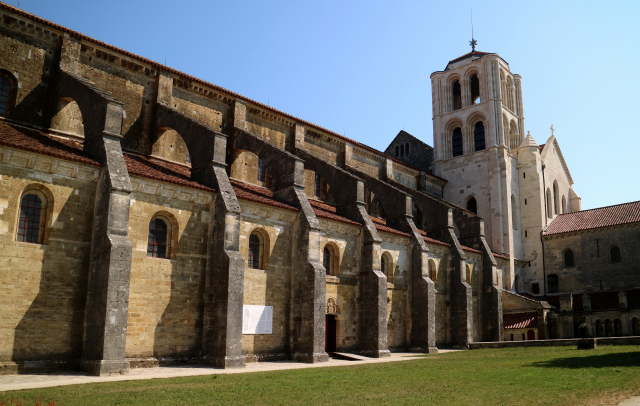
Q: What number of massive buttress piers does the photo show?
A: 7